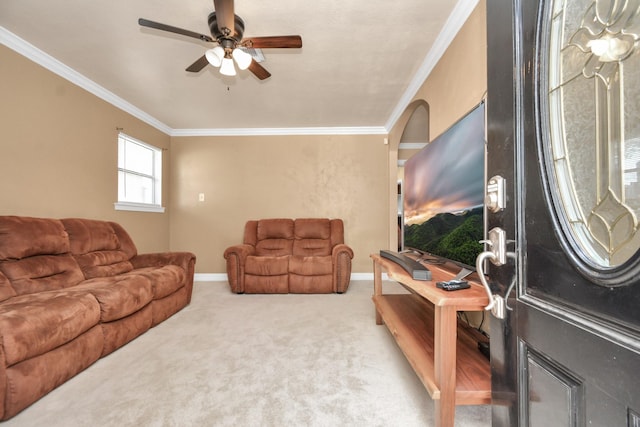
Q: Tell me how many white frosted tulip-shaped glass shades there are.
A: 3